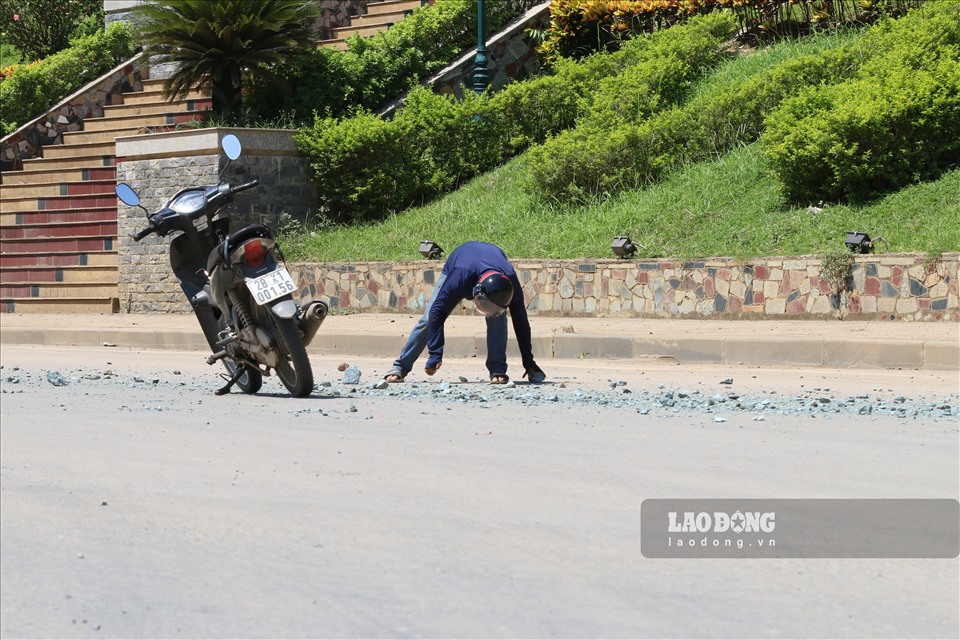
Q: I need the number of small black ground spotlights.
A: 3